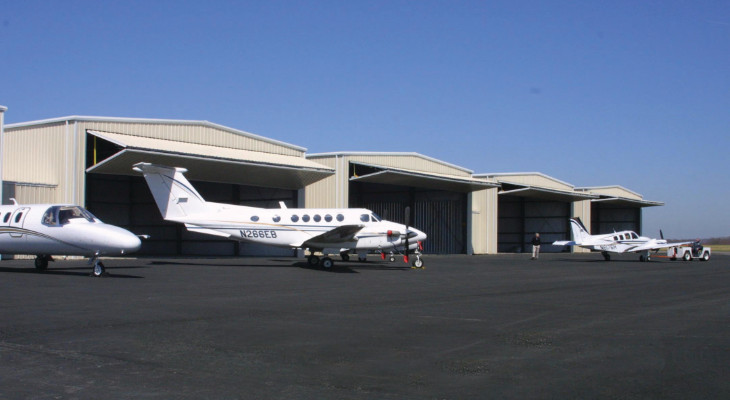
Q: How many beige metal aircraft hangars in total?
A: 4